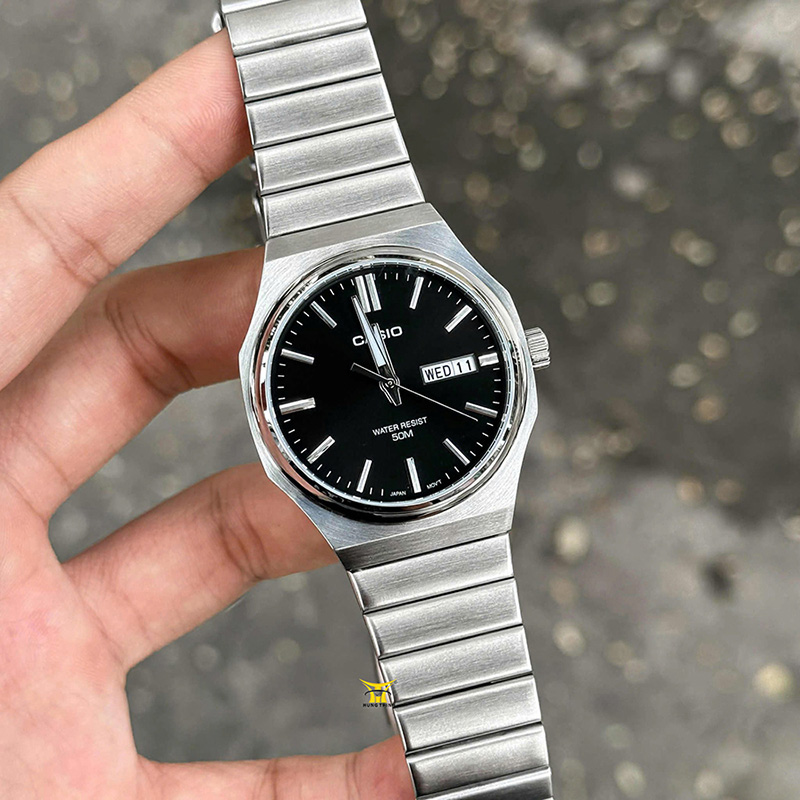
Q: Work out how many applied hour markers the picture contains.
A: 12